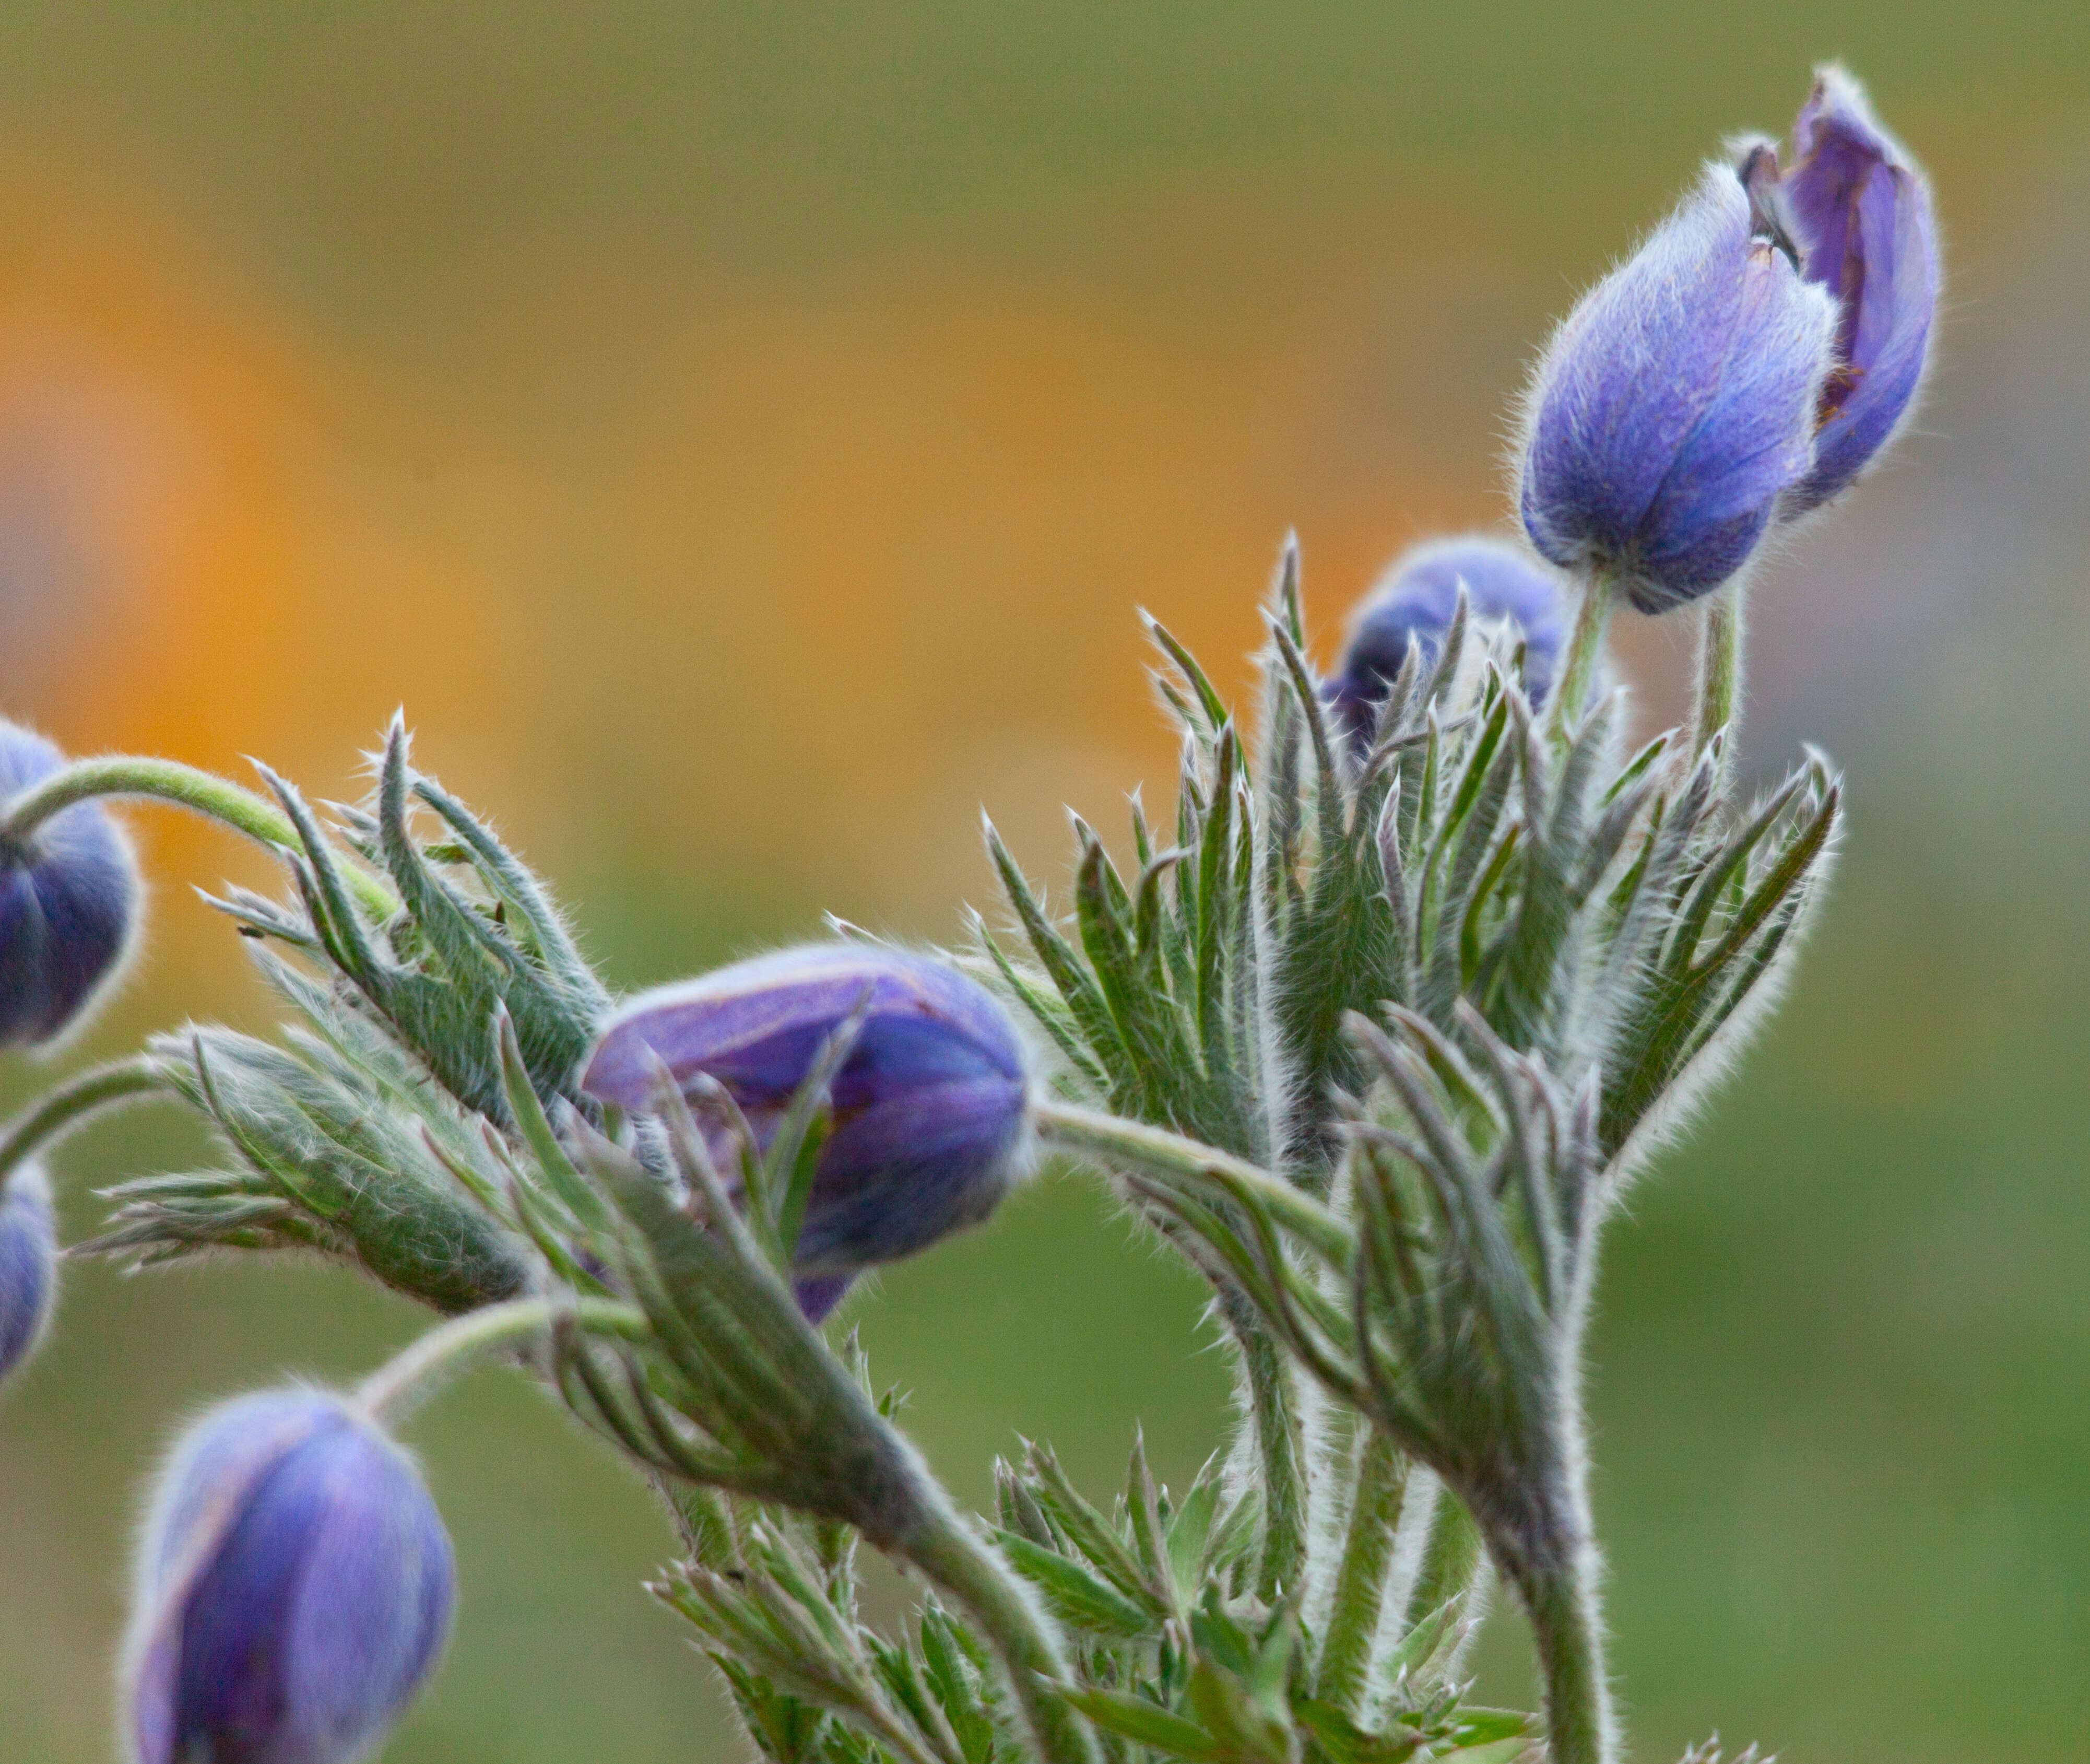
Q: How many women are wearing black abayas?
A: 0